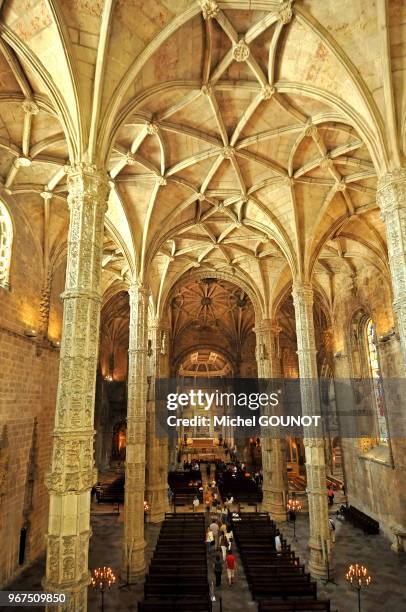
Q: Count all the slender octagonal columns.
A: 6